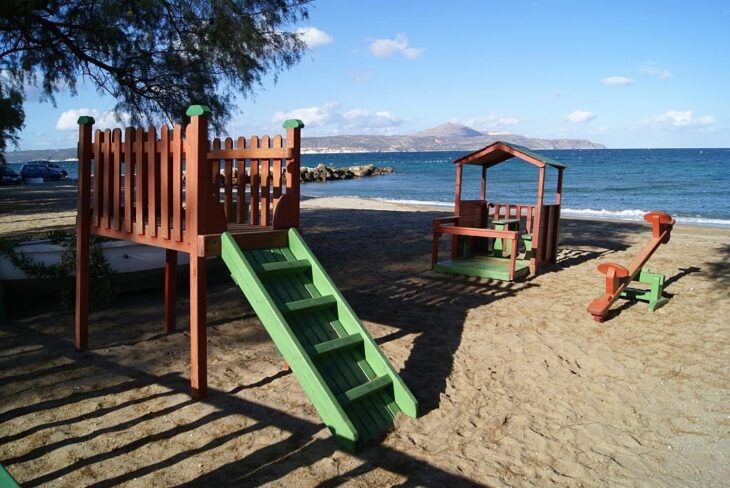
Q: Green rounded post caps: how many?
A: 3